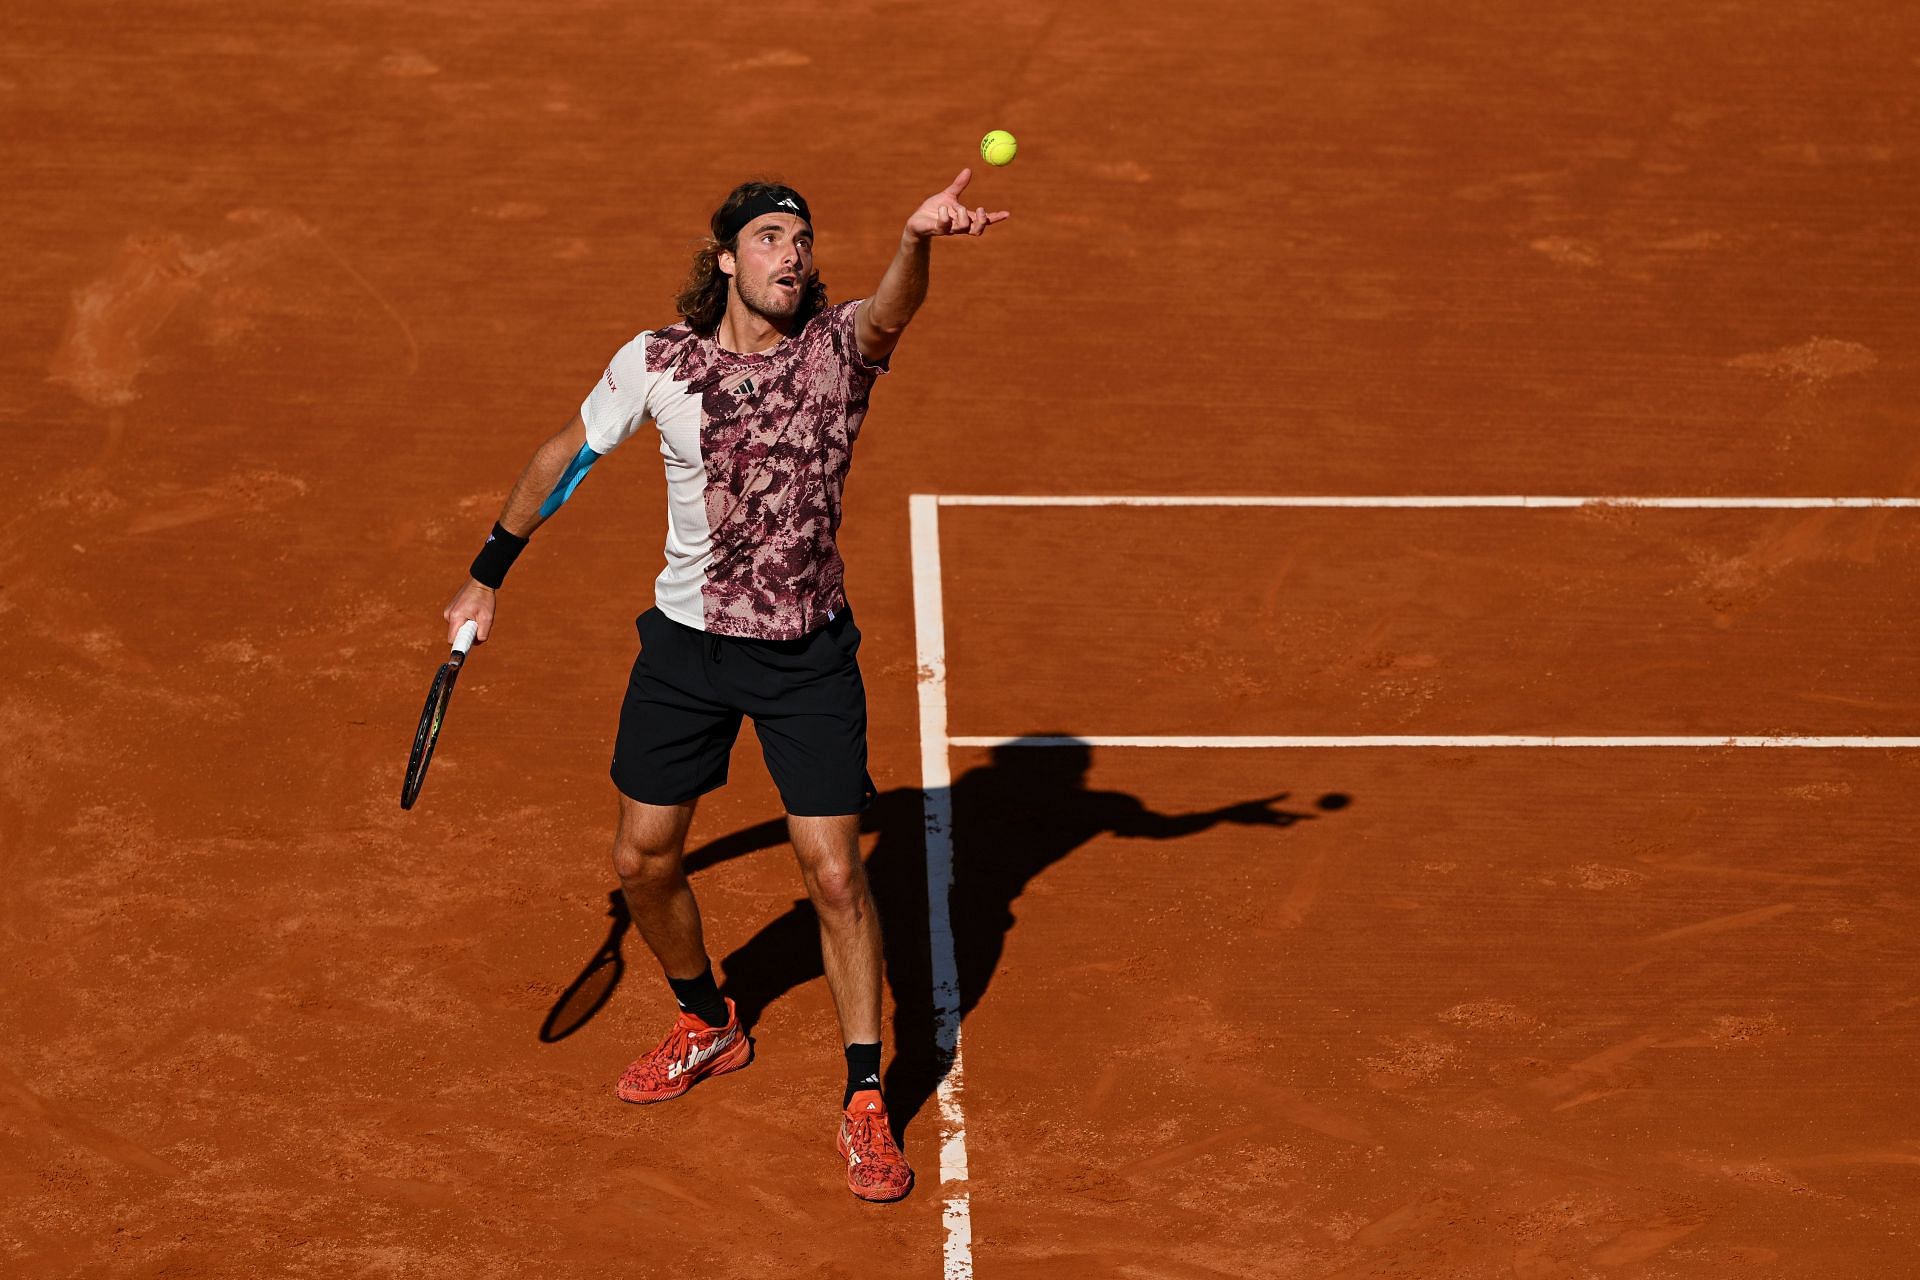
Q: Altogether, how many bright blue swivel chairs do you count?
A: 0